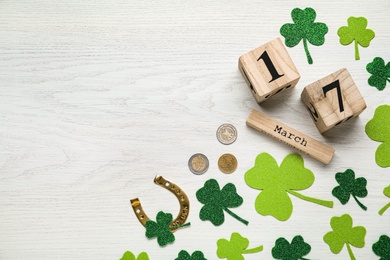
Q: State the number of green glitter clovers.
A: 8